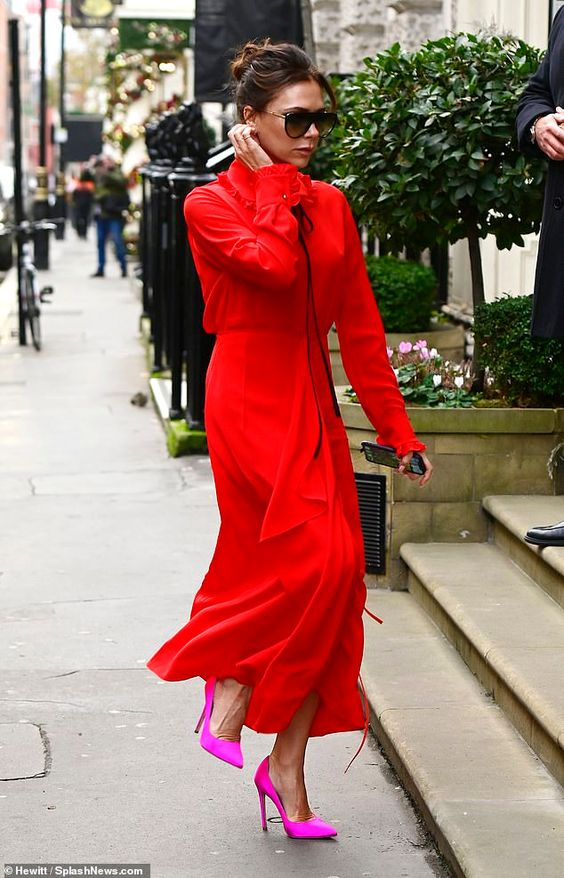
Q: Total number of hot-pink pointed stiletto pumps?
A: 2